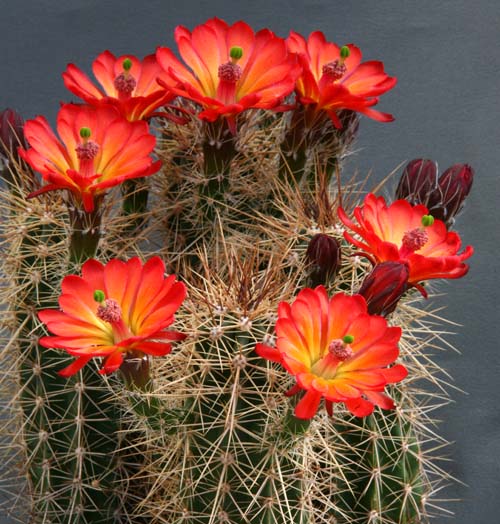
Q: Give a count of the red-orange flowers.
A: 7